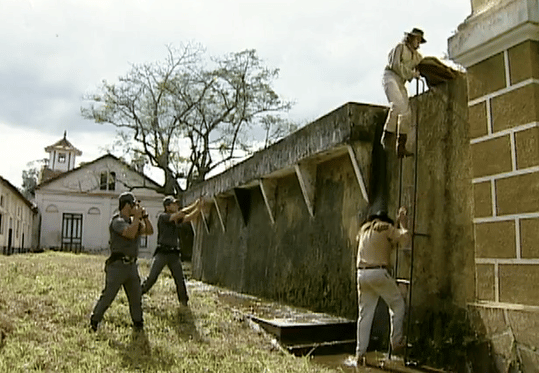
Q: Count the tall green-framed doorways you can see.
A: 1